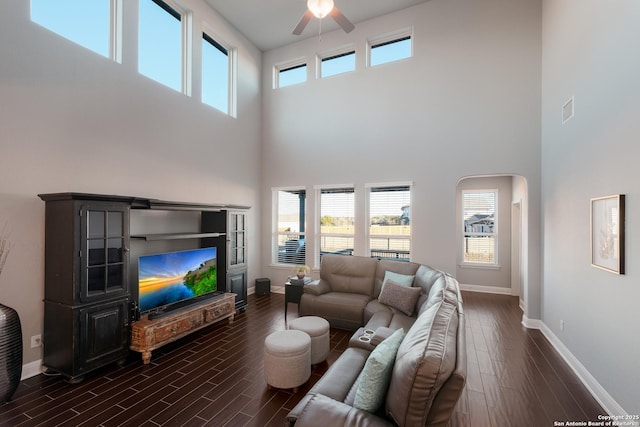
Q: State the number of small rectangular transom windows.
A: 3